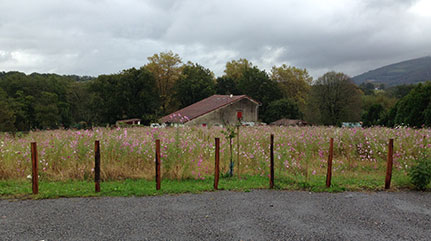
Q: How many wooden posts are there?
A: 7